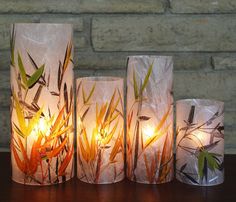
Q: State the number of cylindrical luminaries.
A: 4